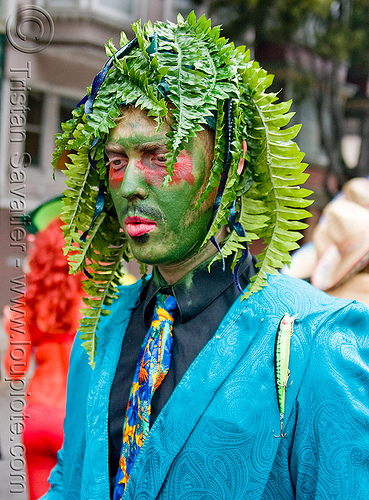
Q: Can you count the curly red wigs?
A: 1